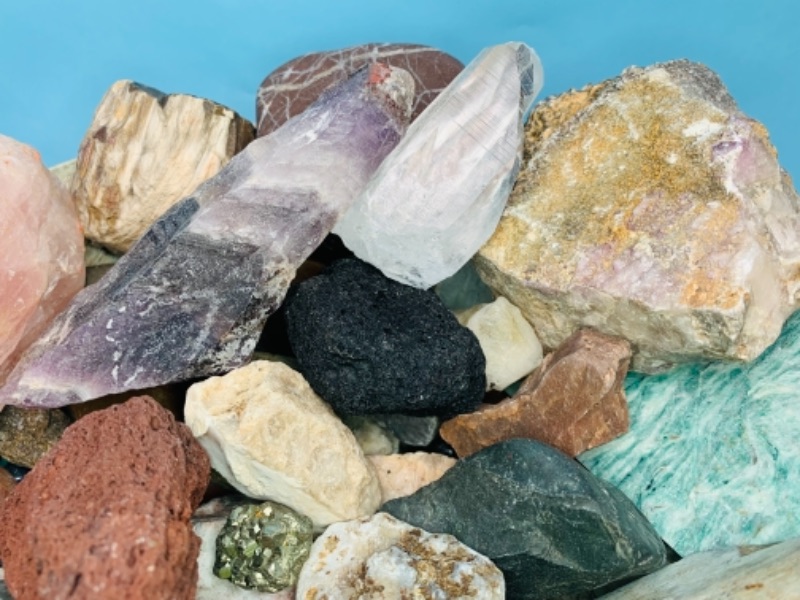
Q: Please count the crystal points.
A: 2